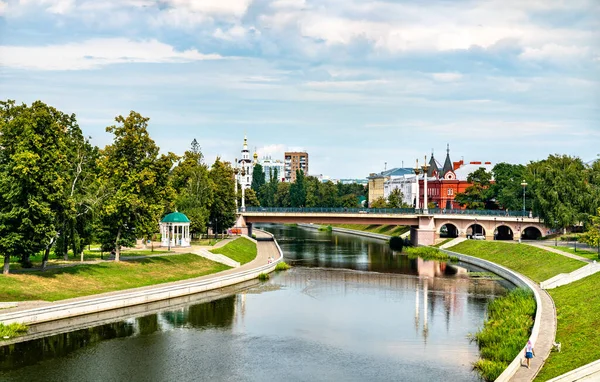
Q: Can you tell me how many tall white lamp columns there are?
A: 4